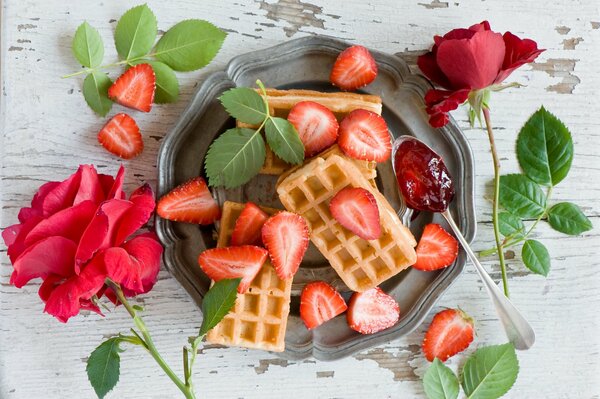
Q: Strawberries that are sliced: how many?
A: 14